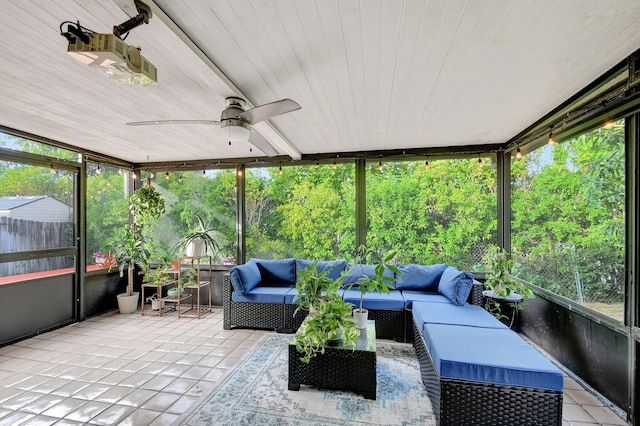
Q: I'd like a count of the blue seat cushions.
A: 6